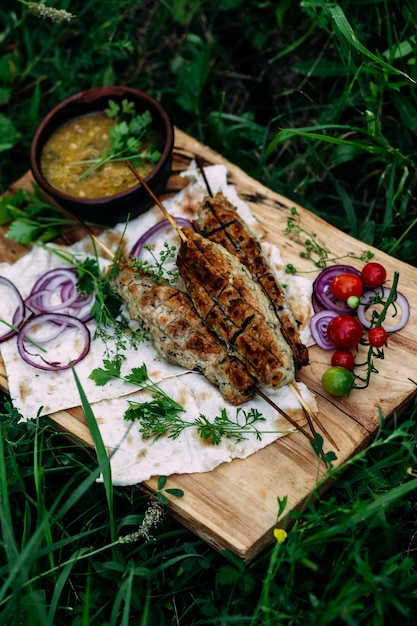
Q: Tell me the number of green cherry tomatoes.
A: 2